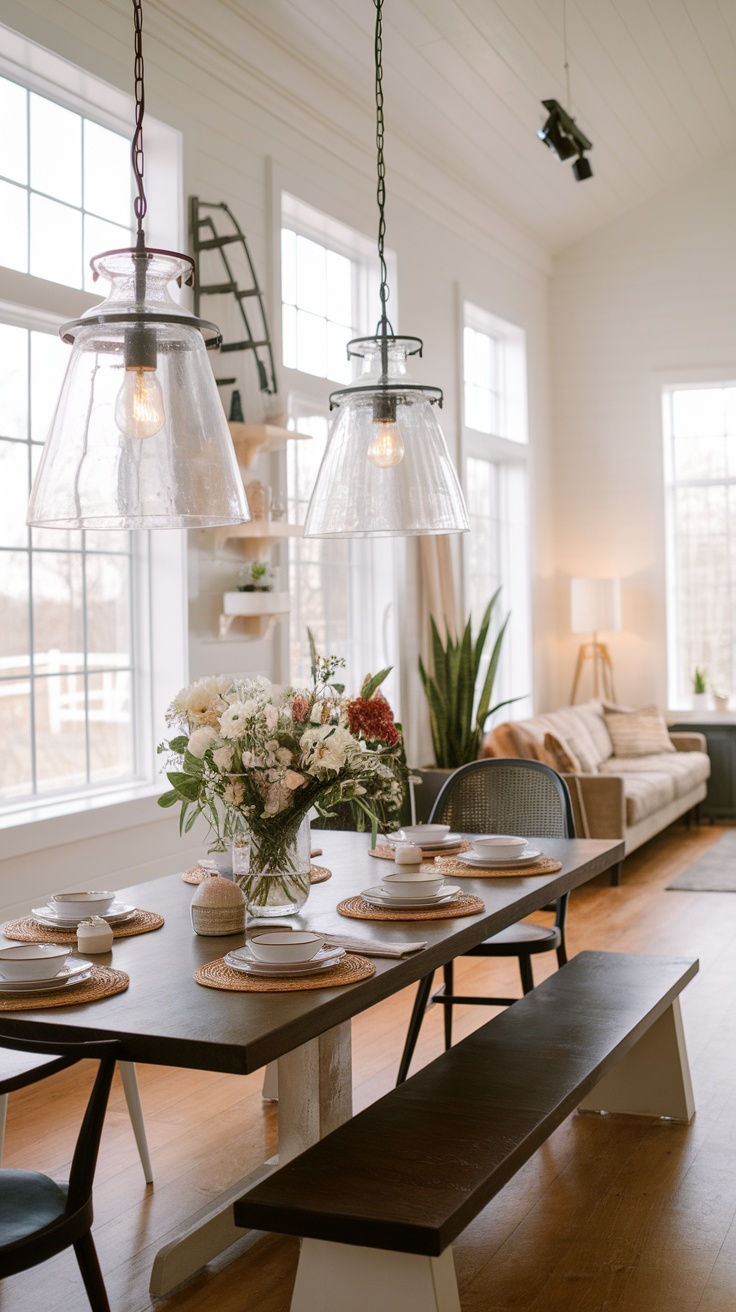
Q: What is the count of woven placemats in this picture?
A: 7